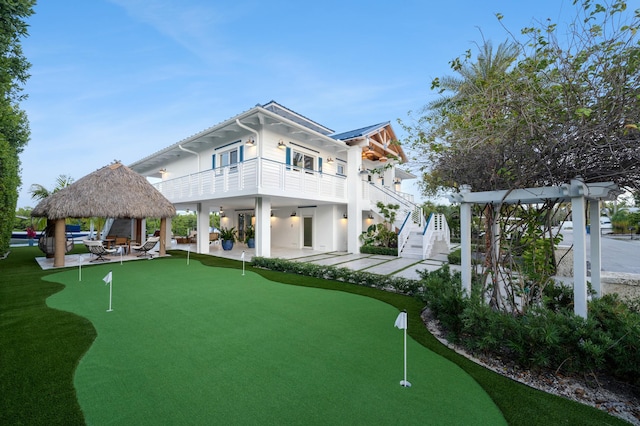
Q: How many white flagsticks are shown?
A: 6